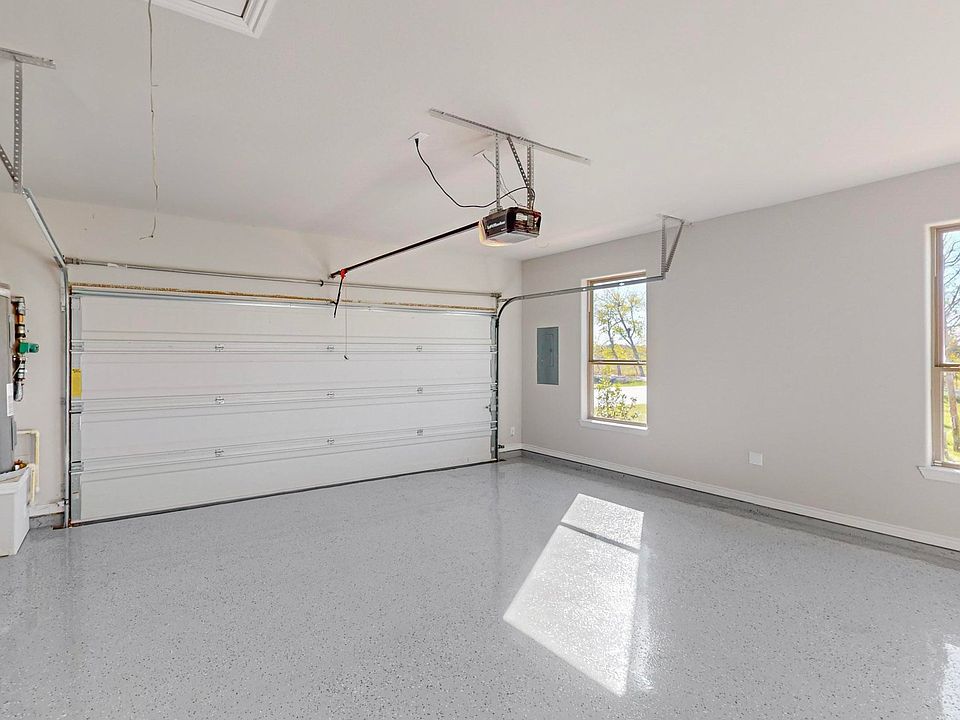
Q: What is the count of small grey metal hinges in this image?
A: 9